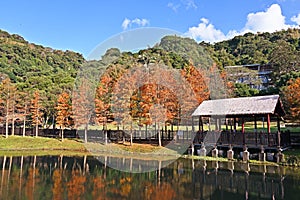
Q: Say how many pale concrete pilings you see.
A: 7